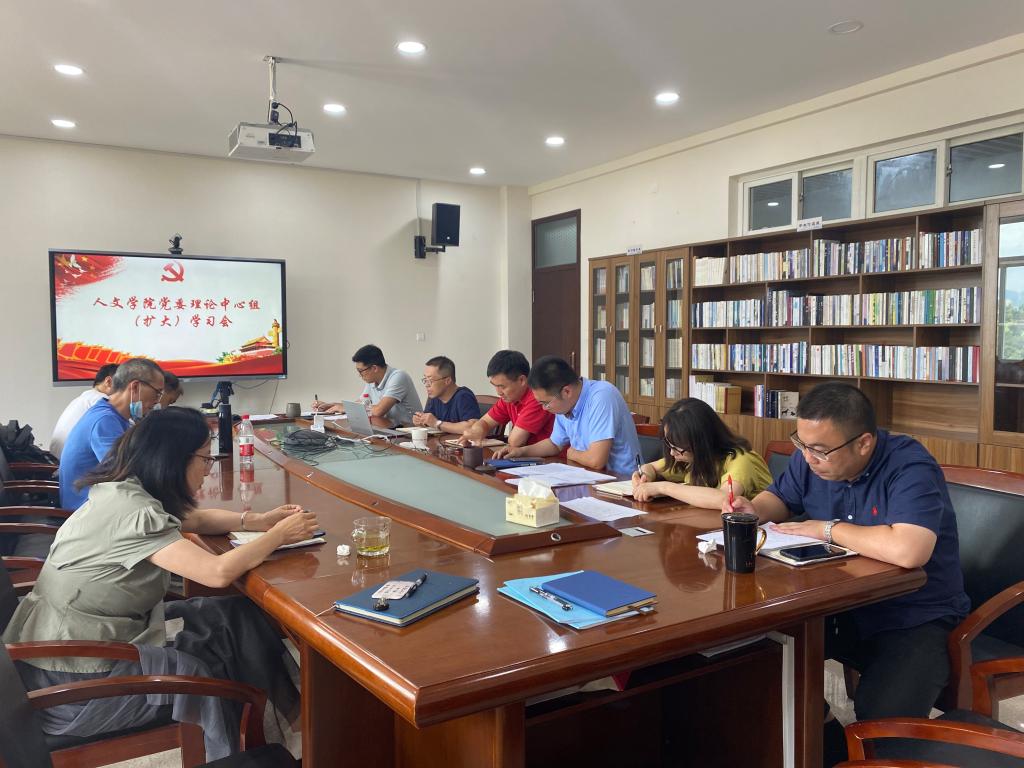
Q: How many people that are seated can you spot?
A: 10